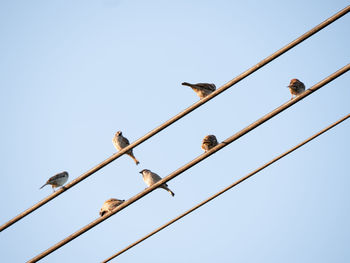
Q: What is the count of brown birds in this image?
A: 7